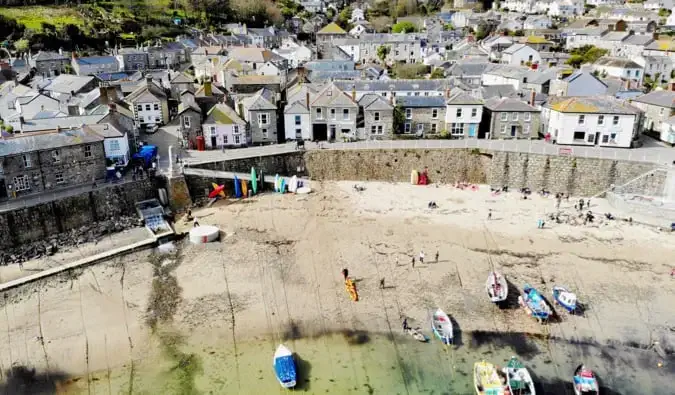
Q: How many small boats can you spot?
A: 8